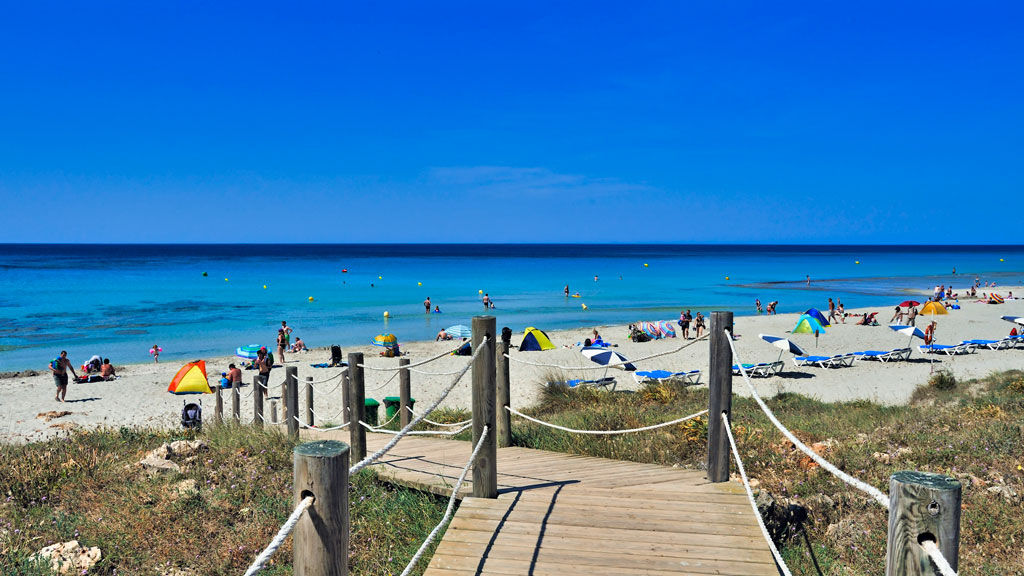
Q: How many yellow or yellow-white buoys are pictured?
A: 12